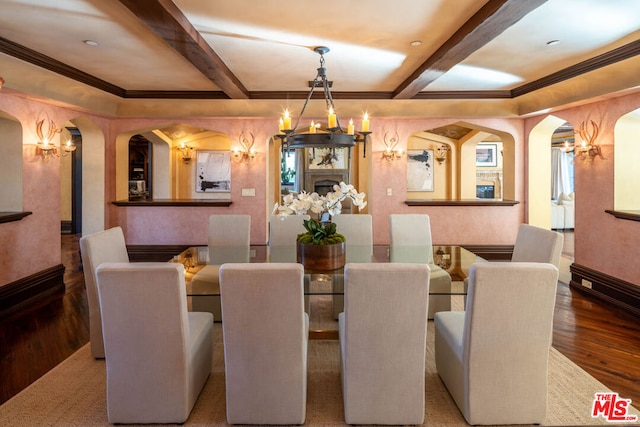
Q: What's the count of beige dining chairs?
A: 10